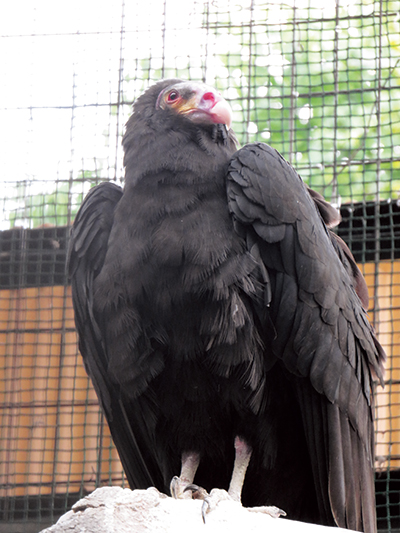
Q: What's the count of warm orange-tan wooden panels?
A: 2